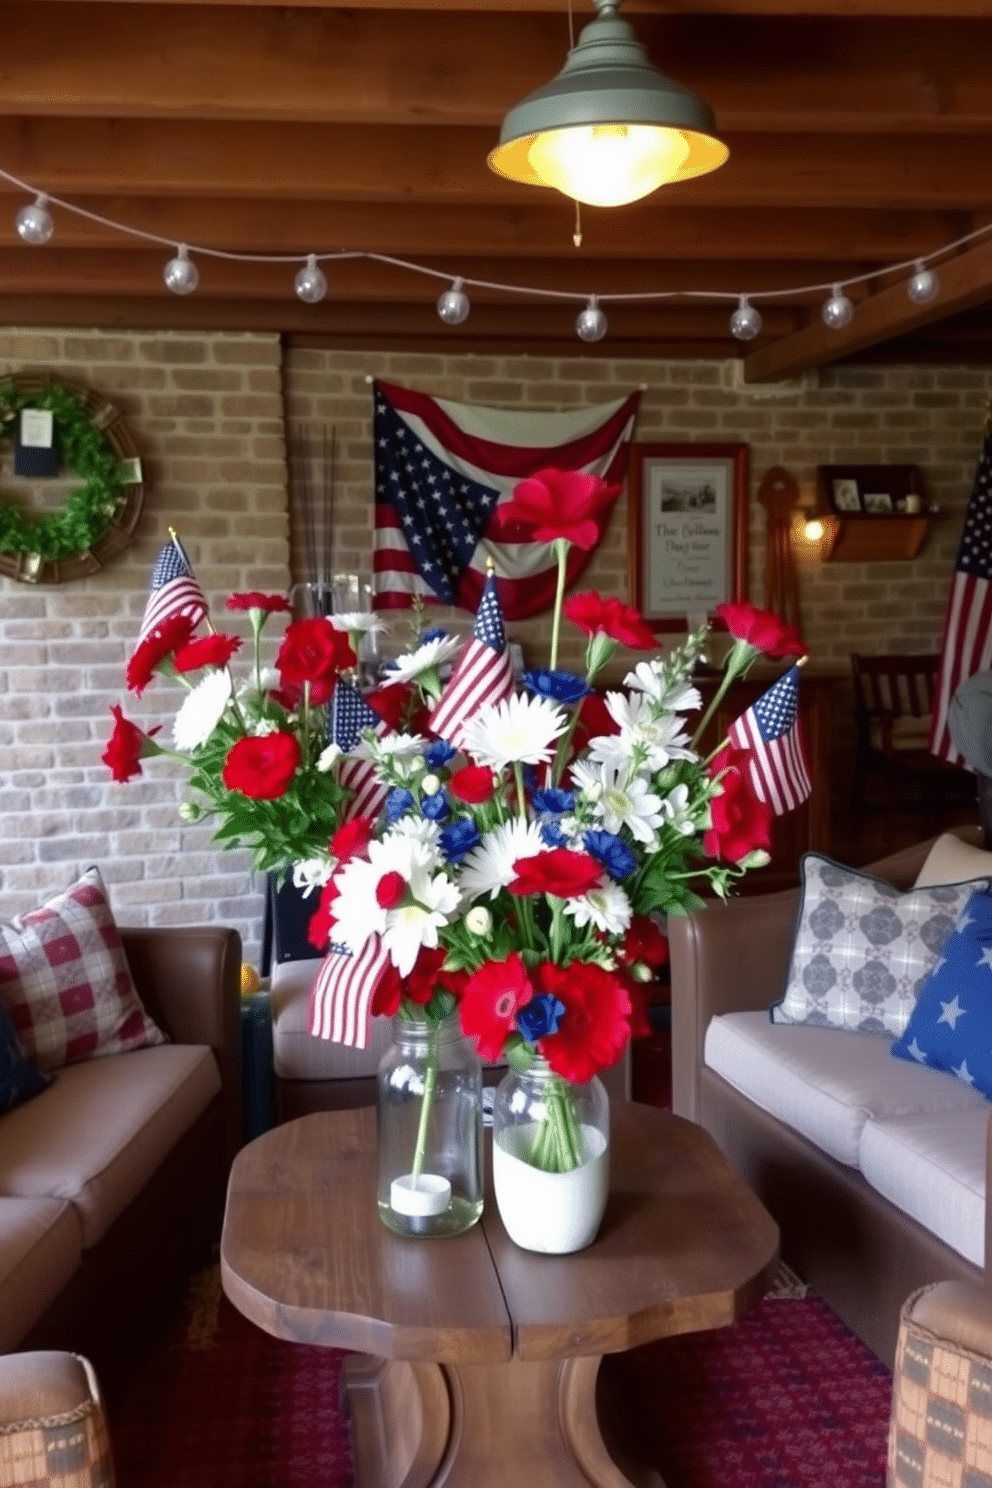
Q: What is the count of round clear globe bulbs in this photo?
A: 8